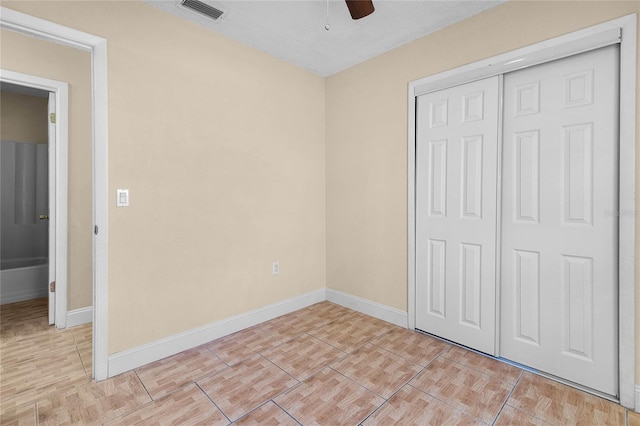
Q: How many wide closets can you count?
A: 1